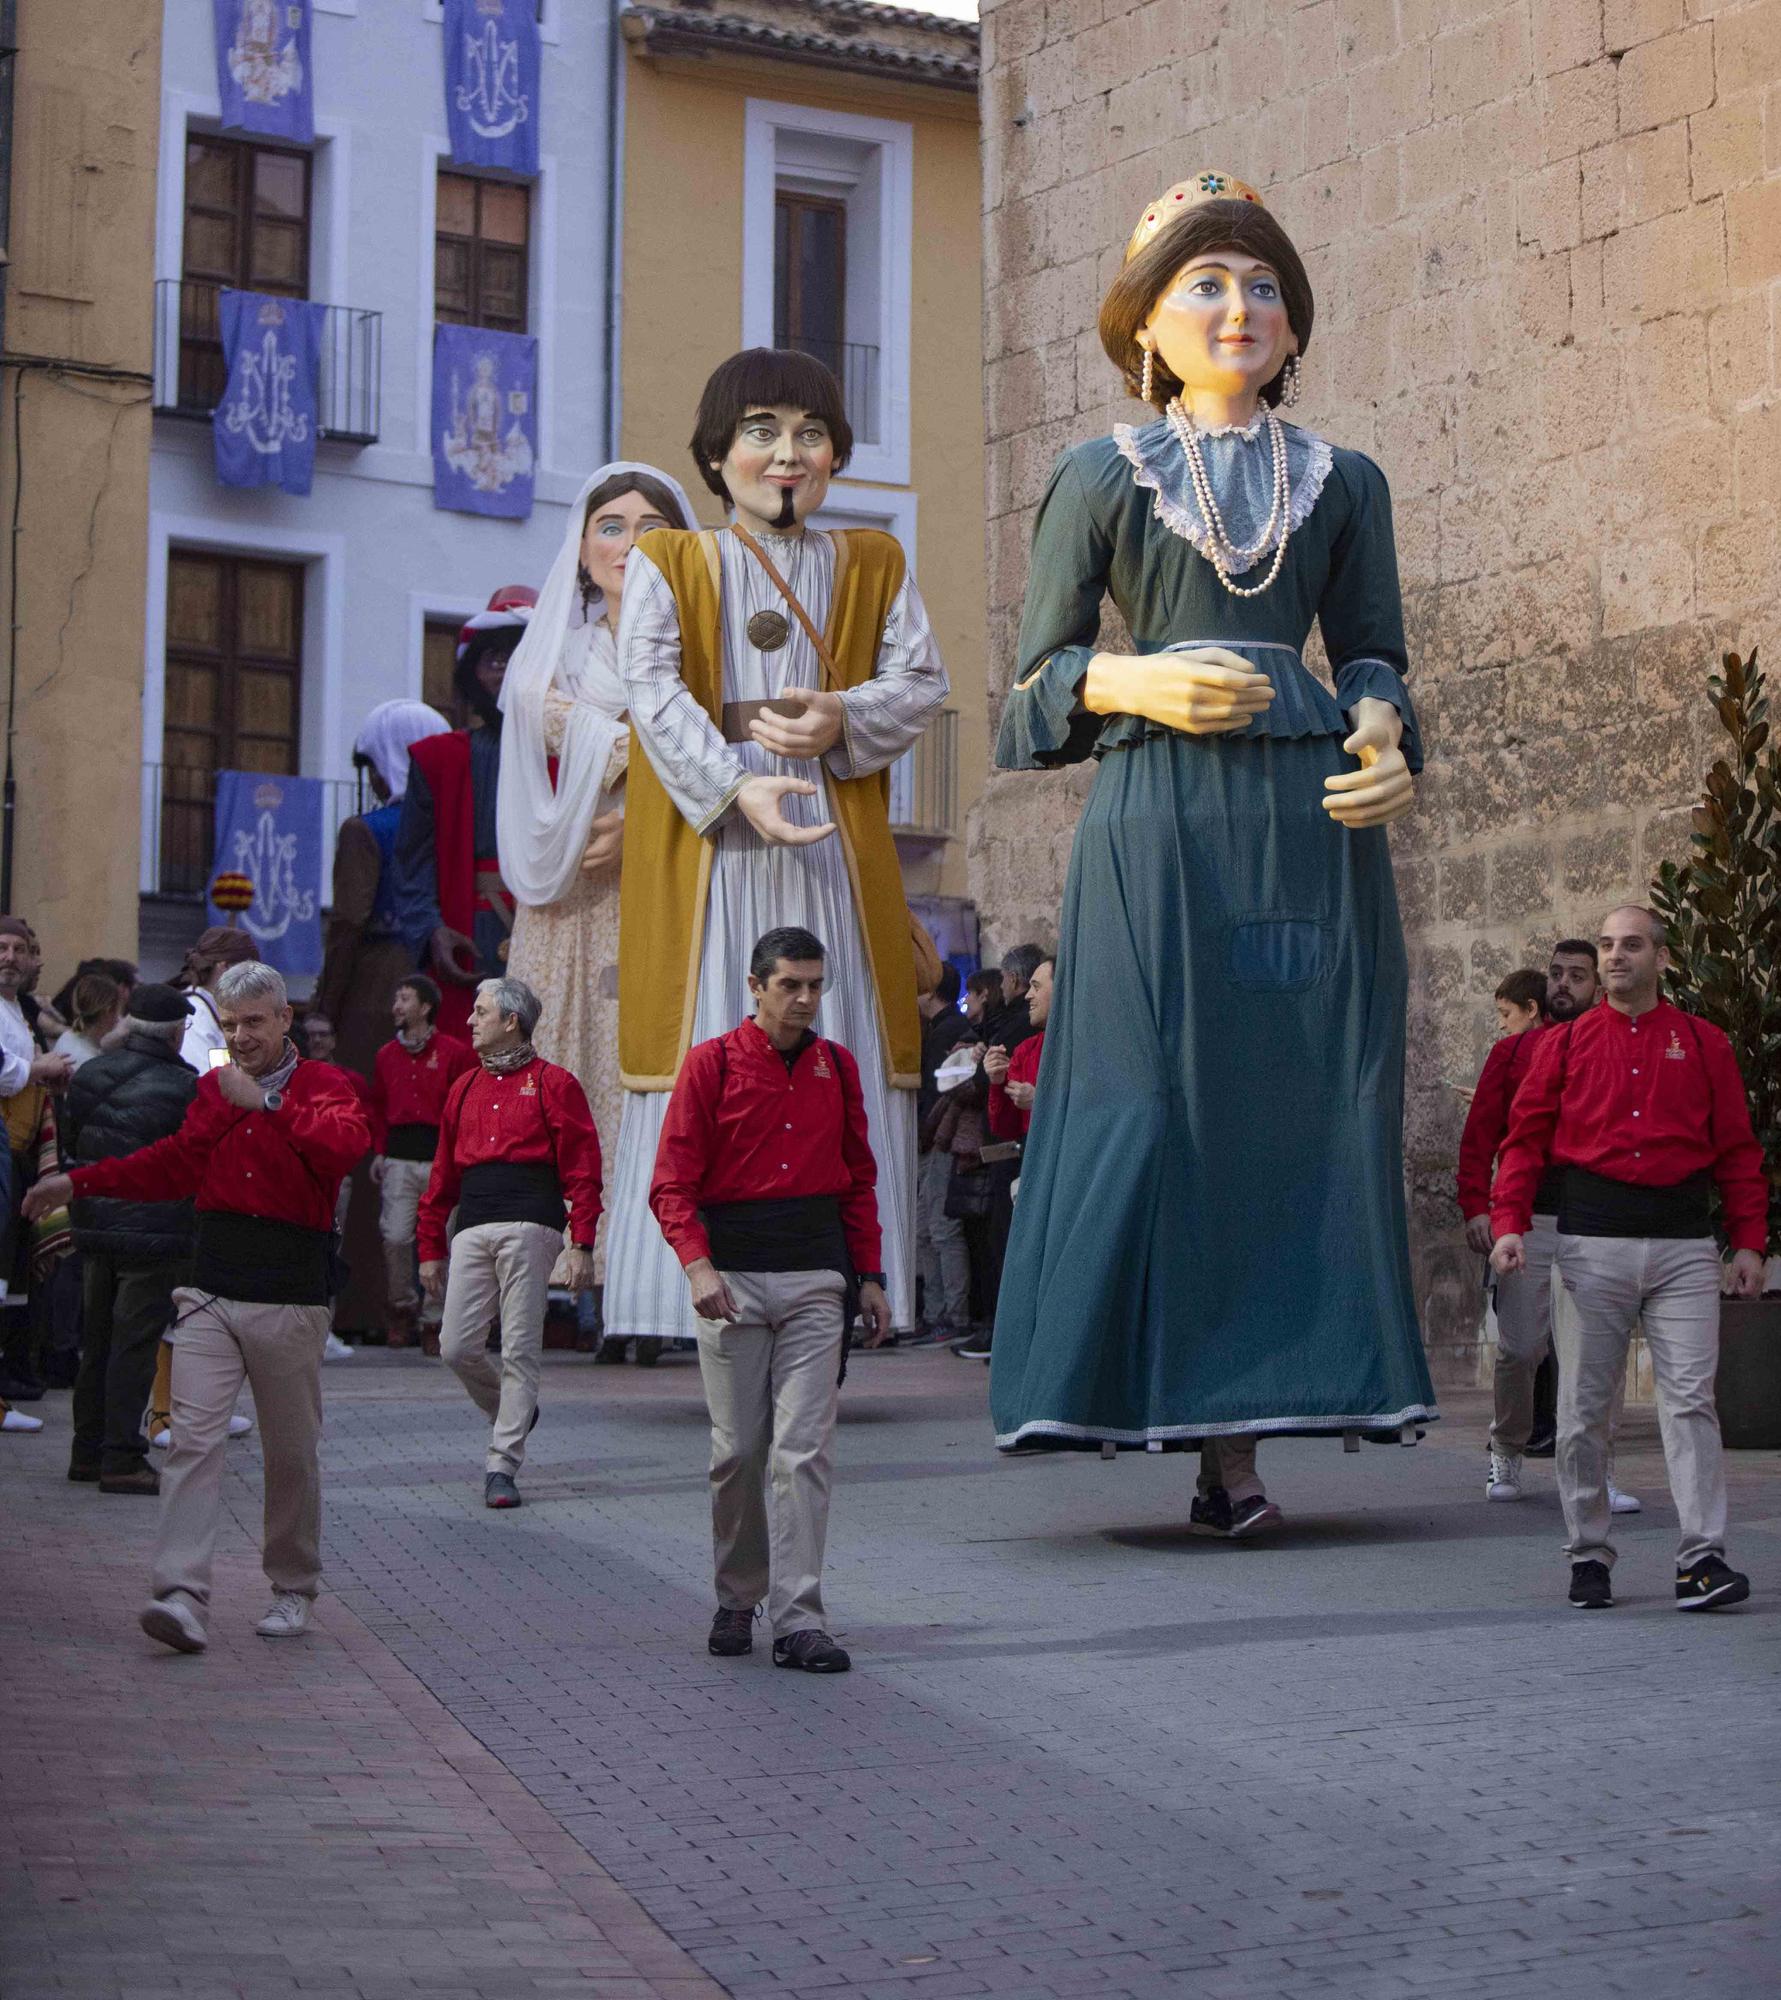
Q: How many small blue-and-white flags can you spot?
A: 5